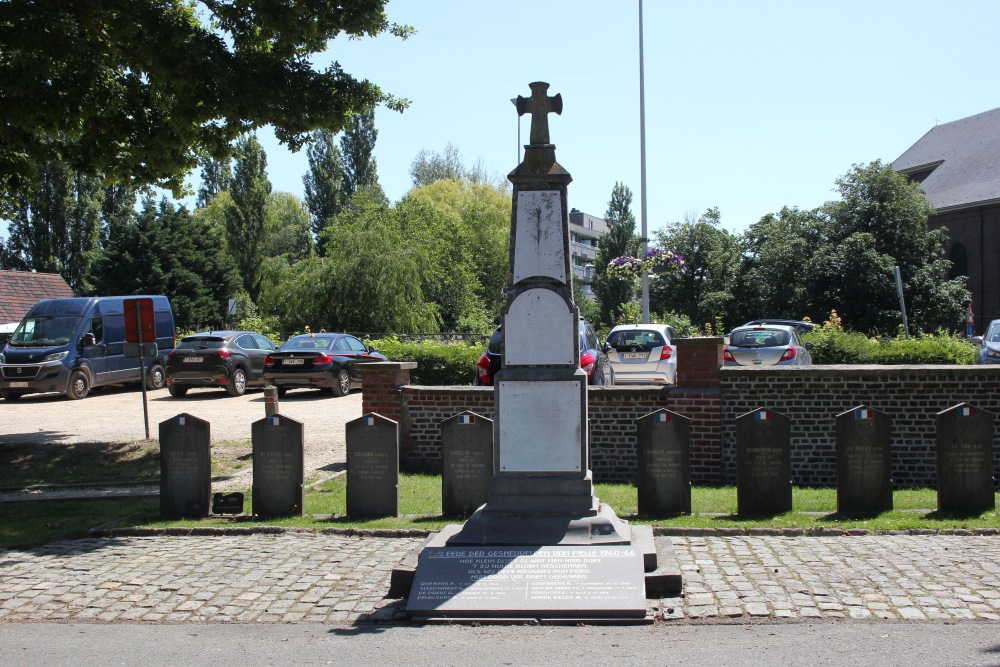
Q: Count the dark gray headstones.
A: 8